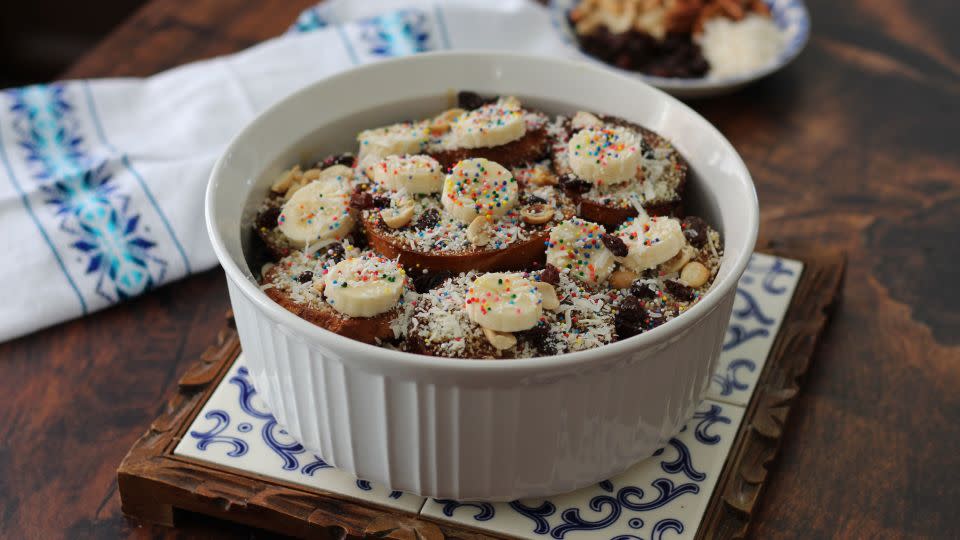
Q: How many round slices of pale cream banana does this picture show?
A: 10